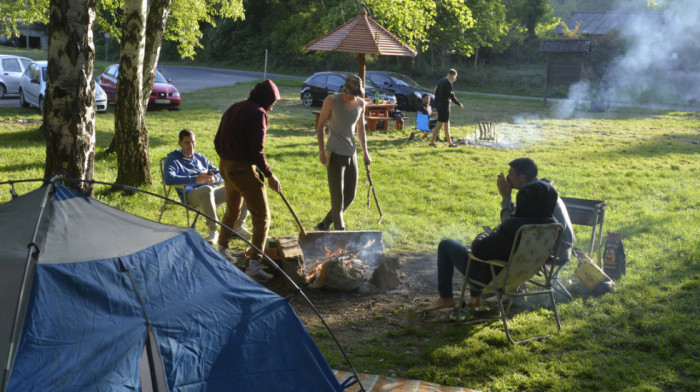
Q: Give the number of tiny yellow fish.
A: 0